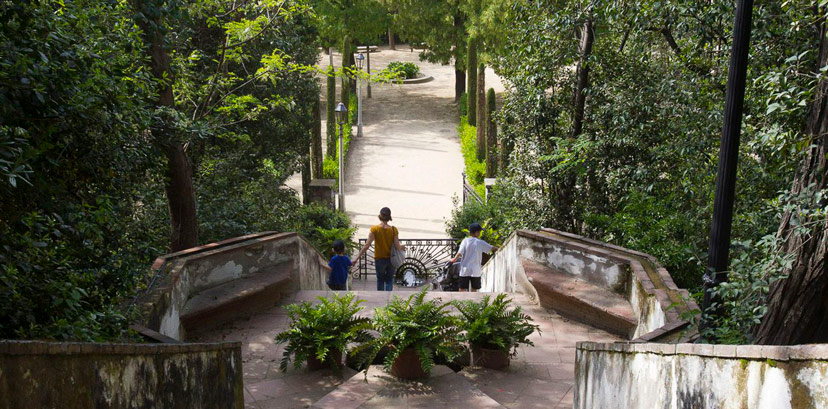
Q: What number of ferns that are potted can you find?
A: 3